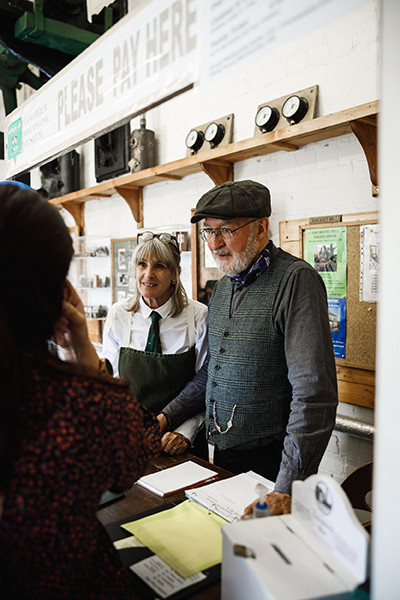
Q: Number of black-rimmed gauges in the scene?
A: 4